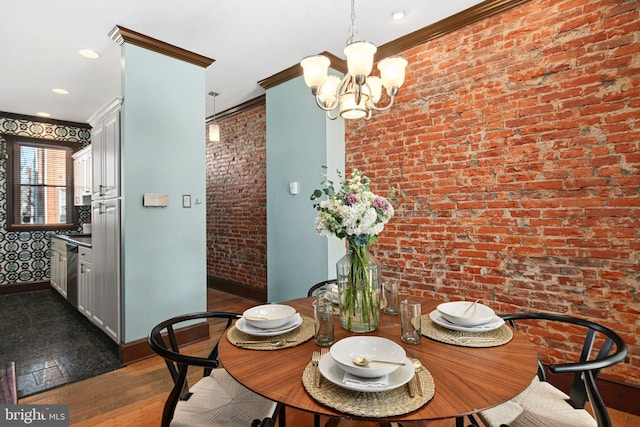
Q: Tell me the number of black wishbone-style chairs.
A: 3